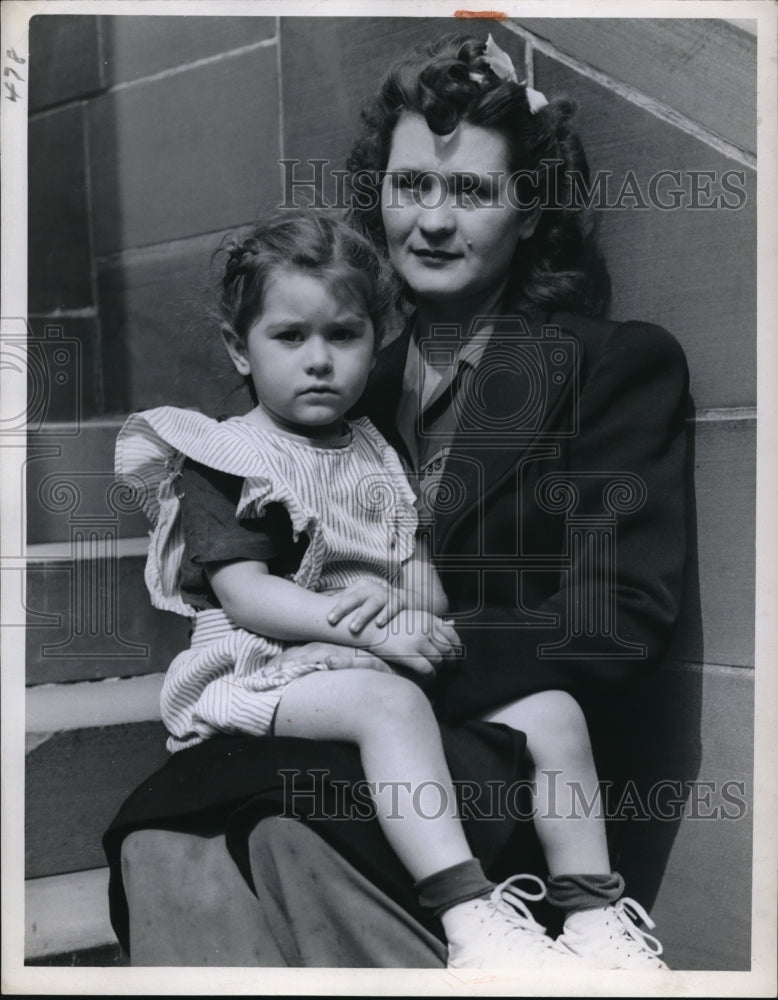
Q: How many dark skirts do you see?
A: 1